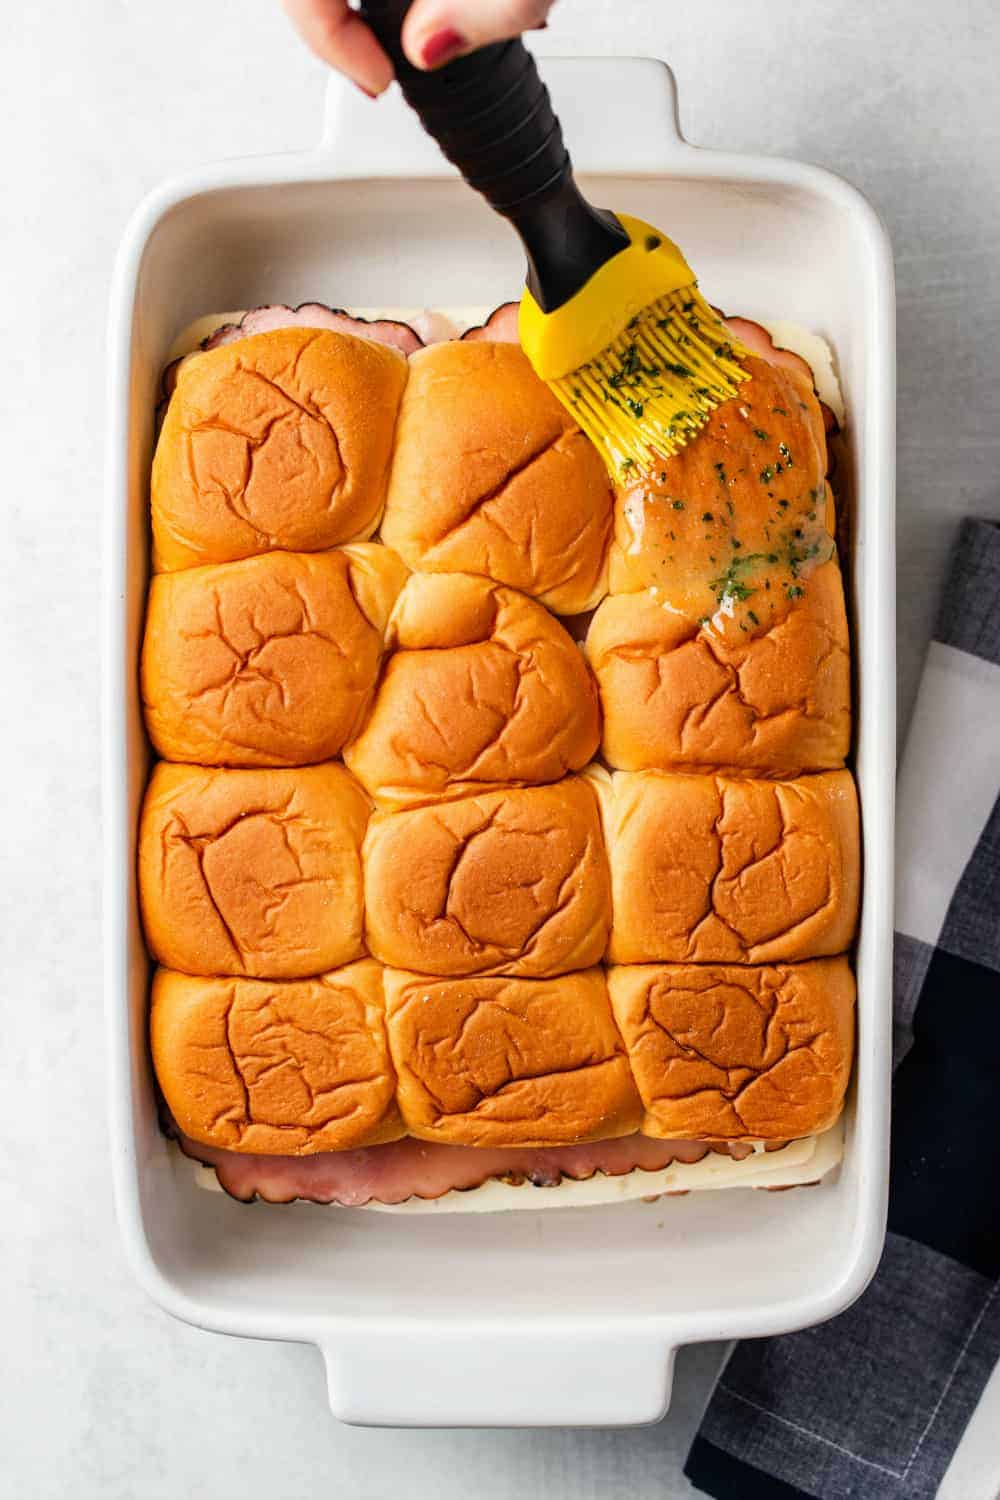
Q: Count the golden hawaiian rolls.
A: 12